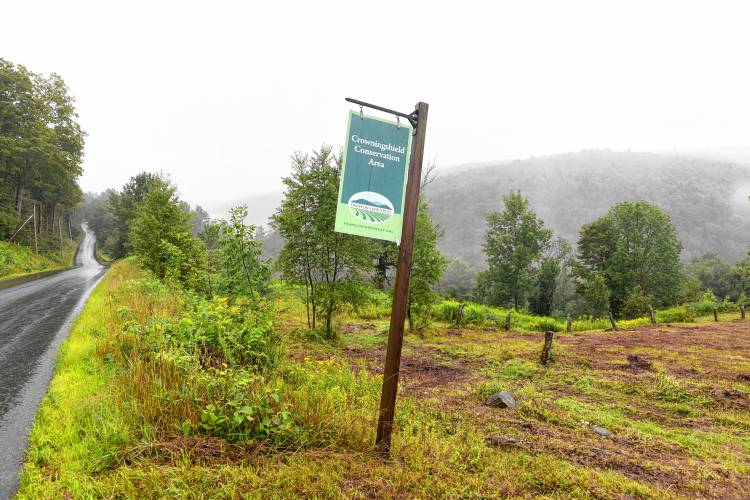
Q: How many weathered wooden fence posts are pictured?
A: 8